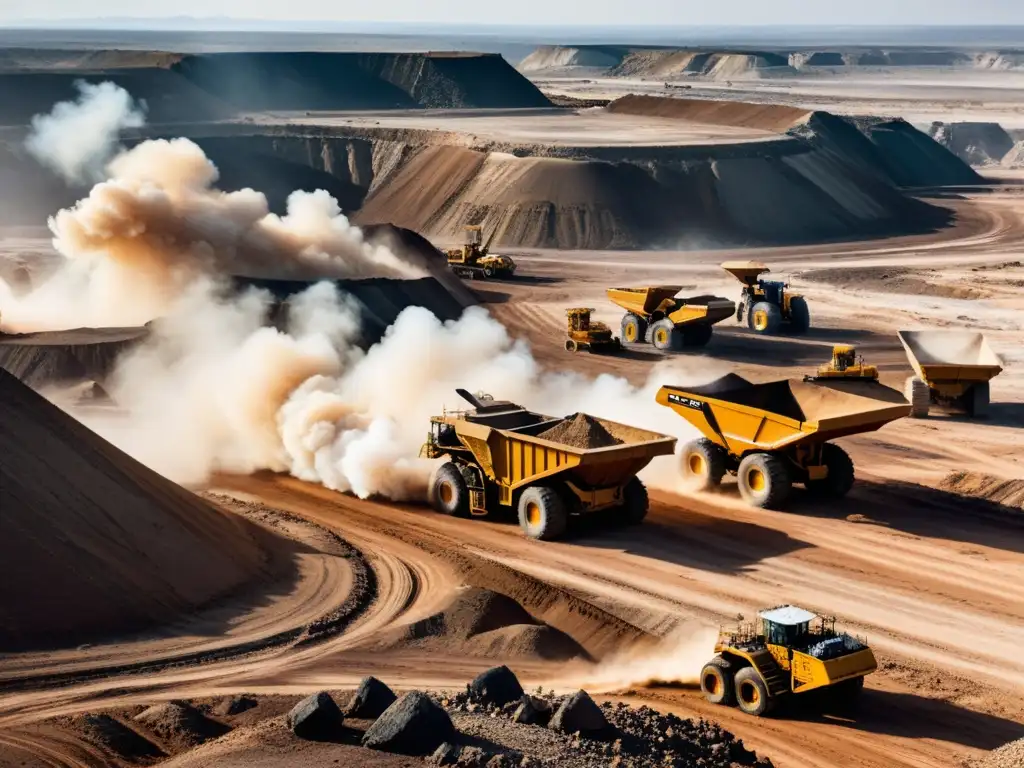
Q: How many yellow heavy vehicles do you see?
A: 9